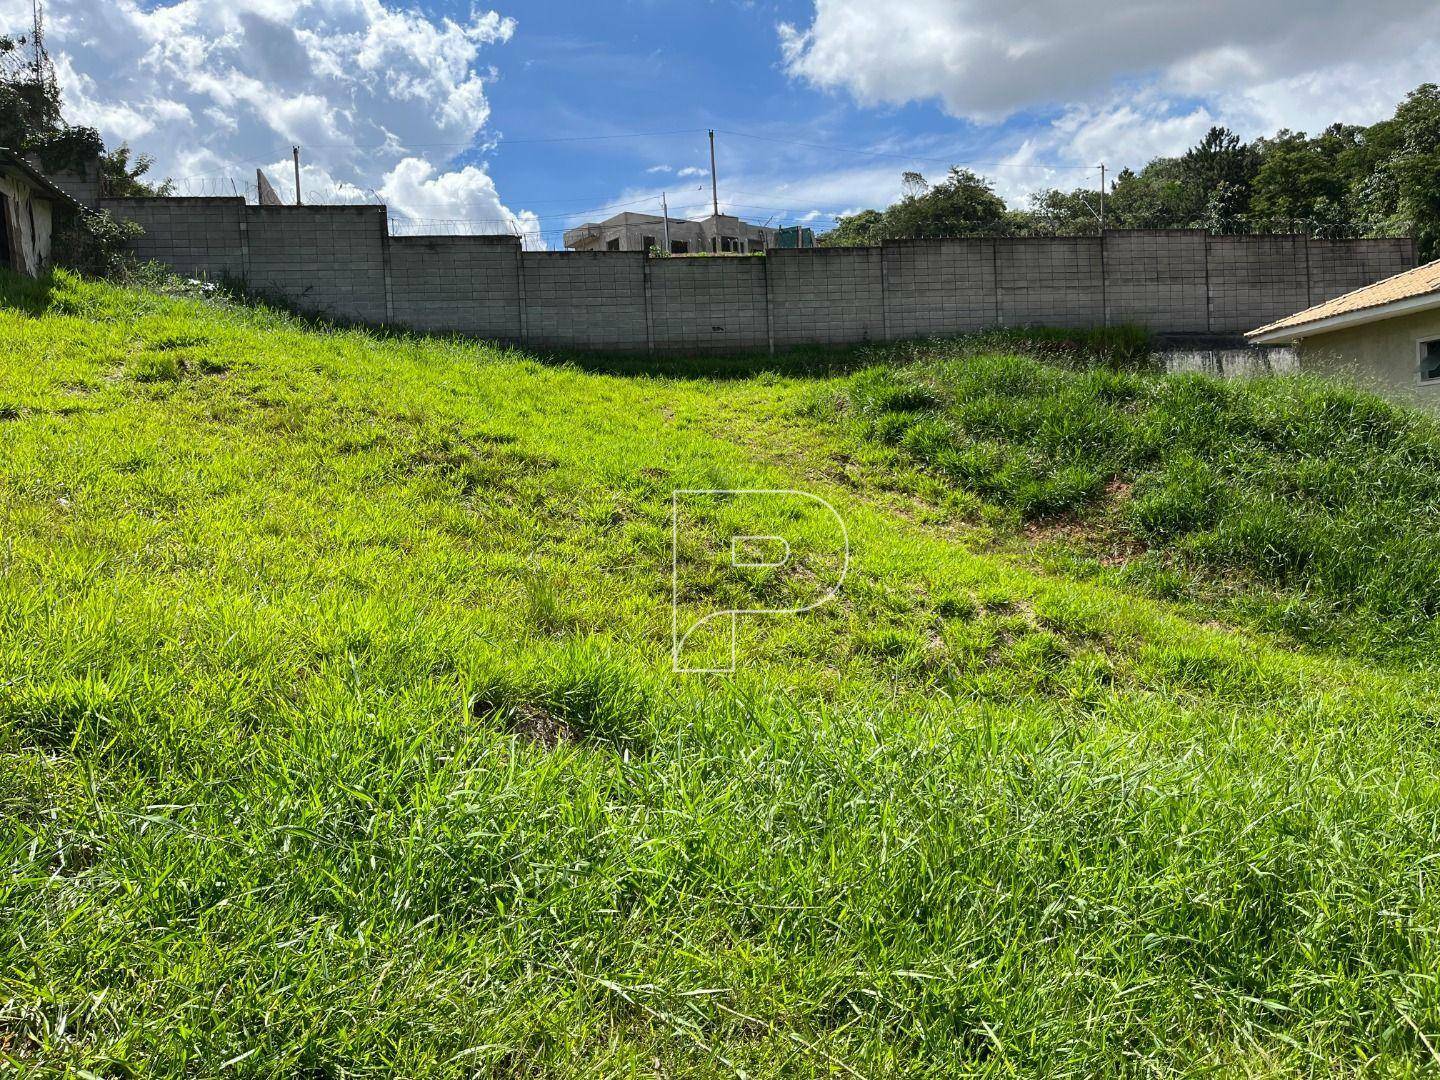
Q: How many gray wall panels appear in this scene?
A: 11